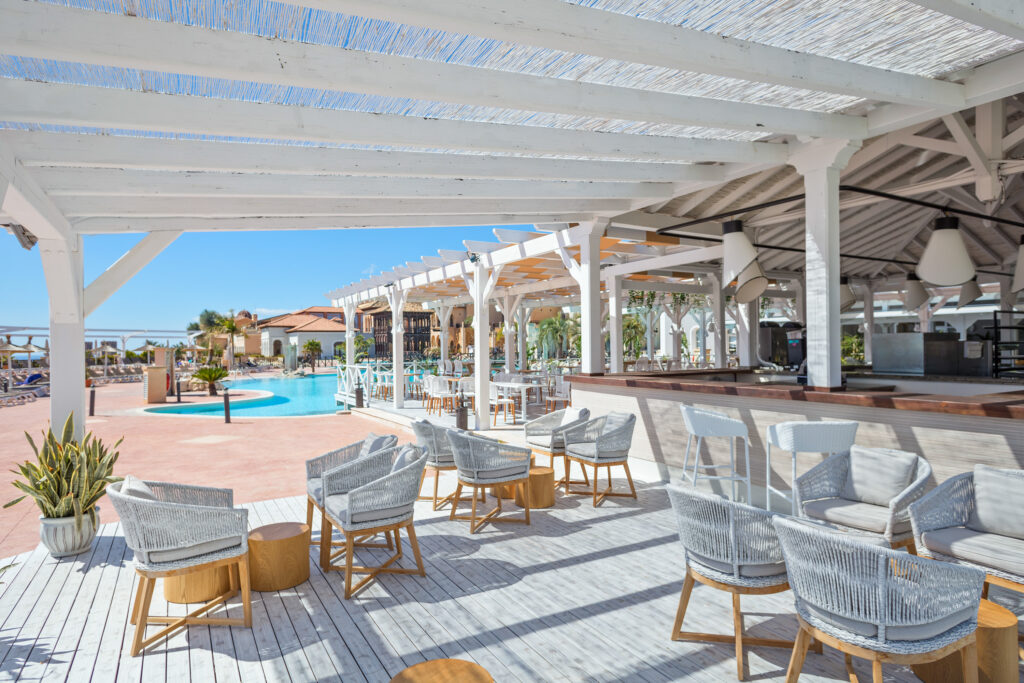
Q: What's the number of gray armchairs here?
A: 11